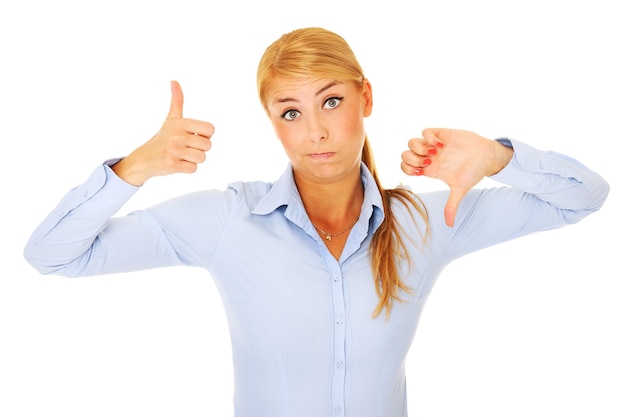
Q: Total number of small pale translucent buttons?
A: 4